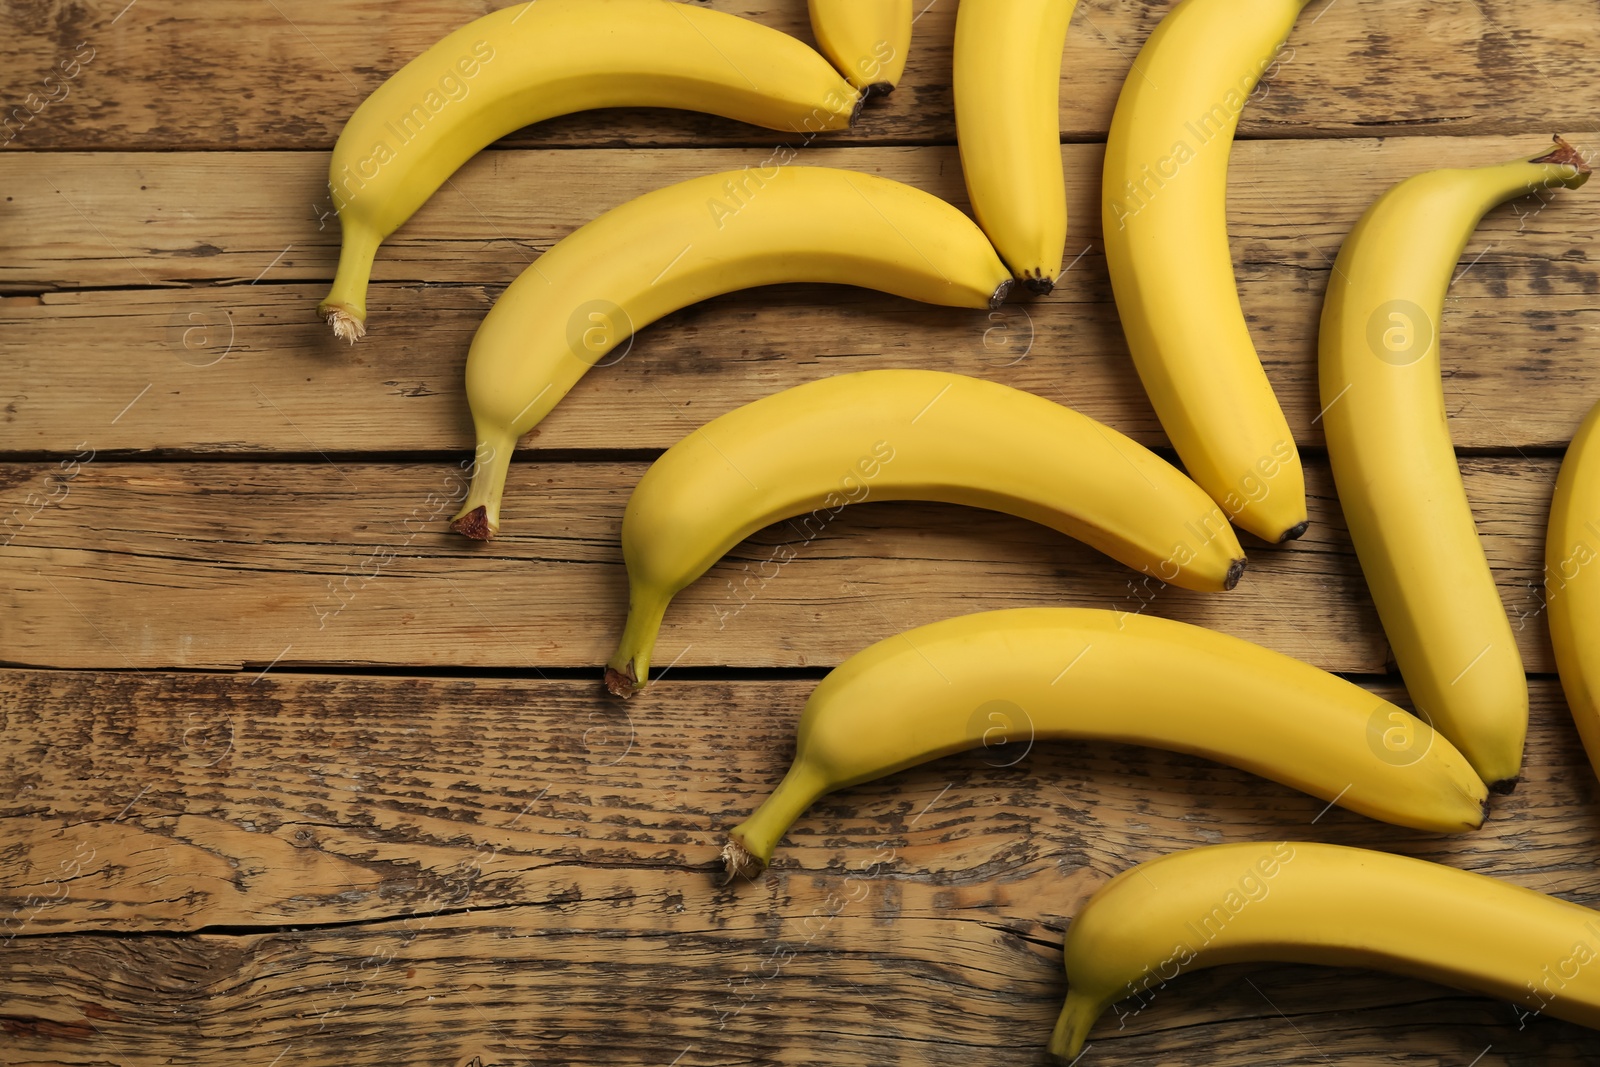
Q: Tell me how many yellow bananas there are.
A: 10